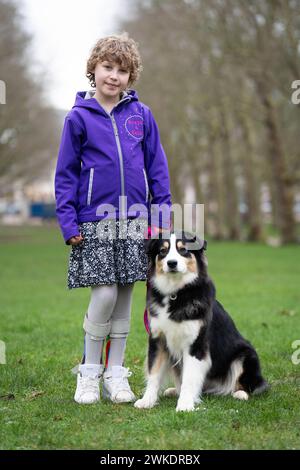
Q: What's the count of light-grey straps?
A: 2